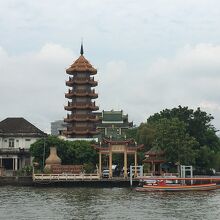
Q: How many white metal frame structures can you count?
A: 2